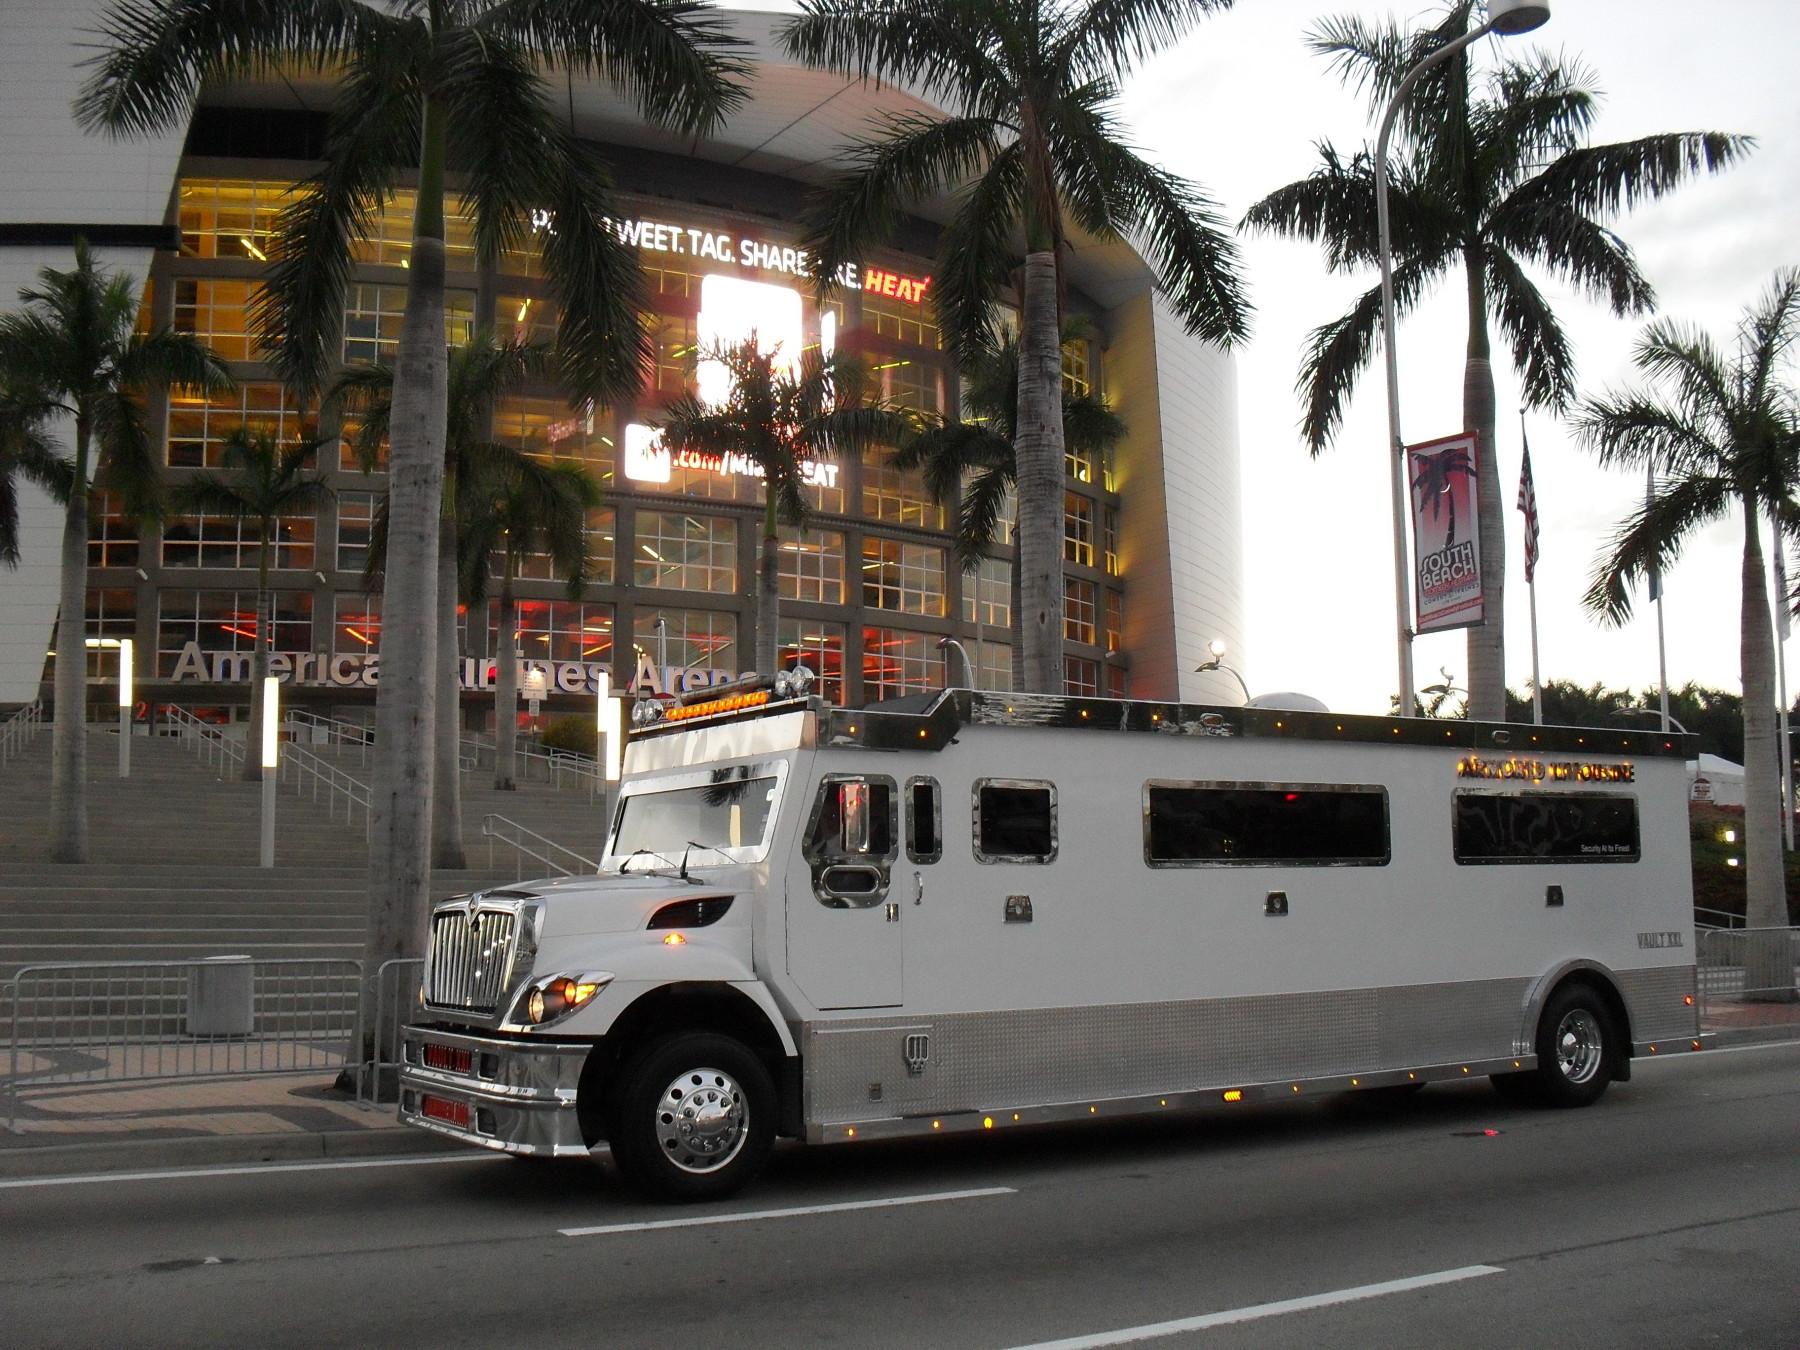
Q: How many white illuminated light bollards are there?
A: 4